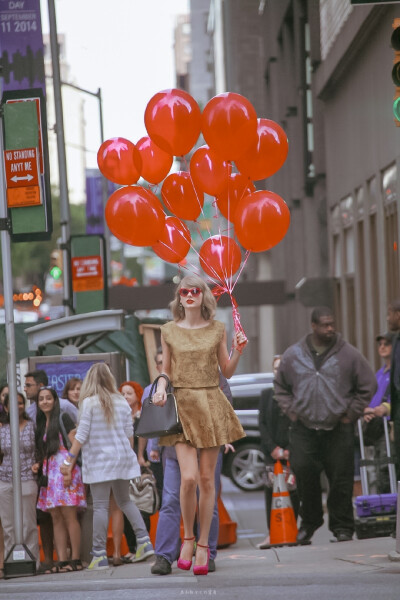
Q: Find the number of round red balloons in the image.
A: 12